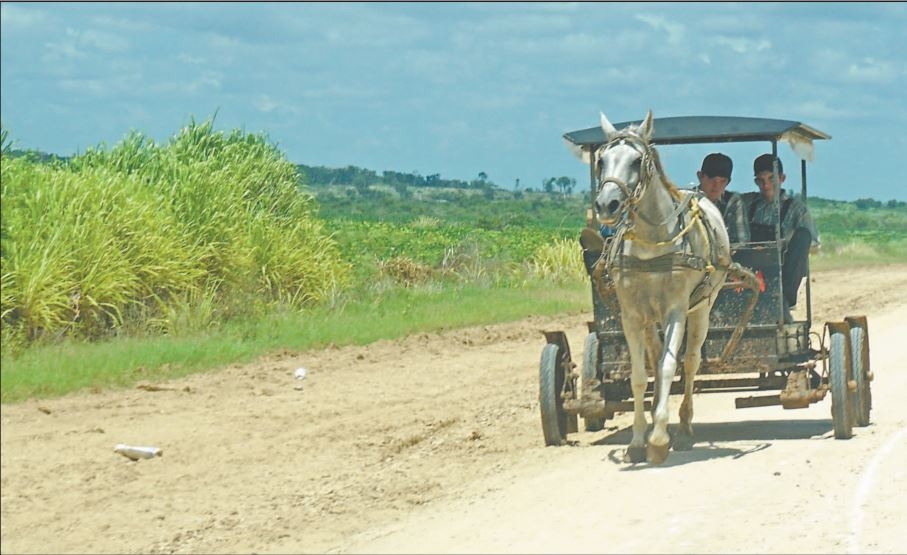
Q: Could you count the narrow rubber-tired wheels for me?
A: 4